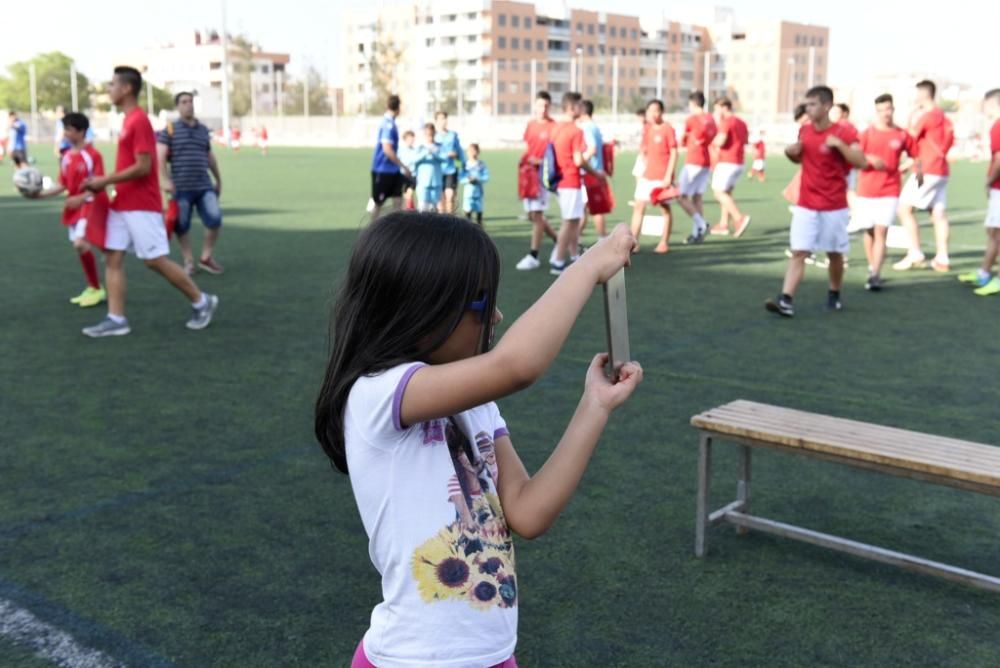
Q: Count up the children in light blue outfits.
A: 4